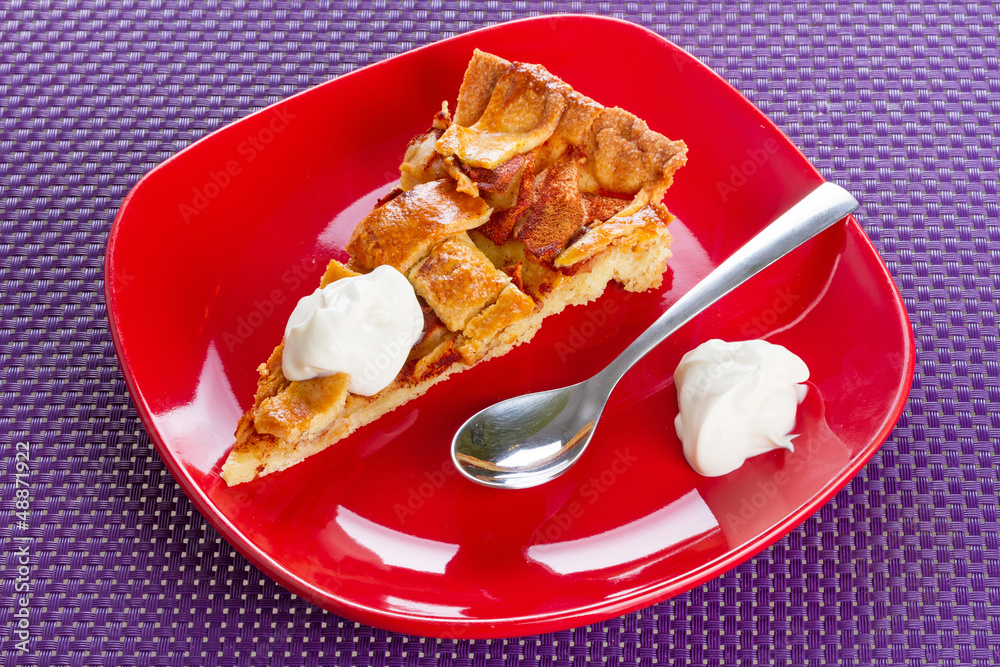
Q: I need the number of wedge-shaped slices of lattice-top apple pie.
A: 1